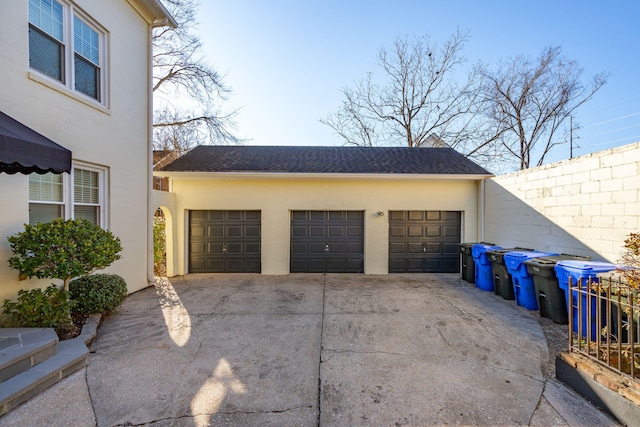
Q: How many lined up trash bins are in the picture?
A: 7